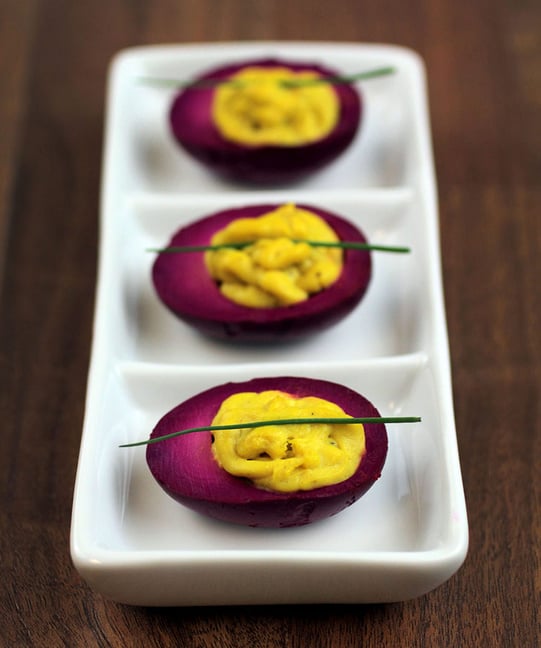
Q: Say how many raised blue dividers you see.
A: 0